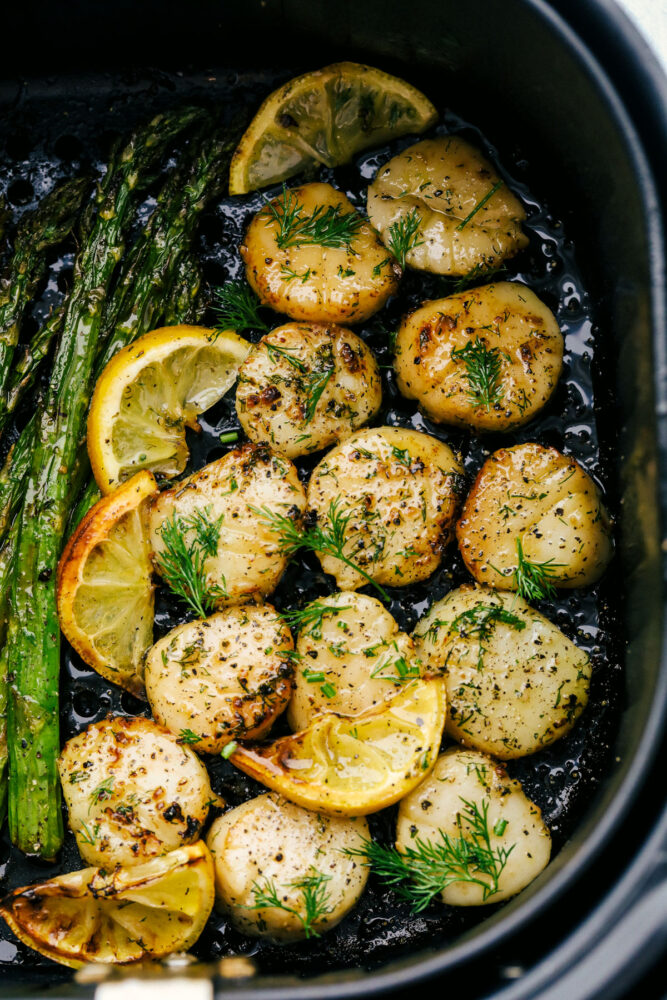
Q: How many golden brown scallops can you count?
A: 13